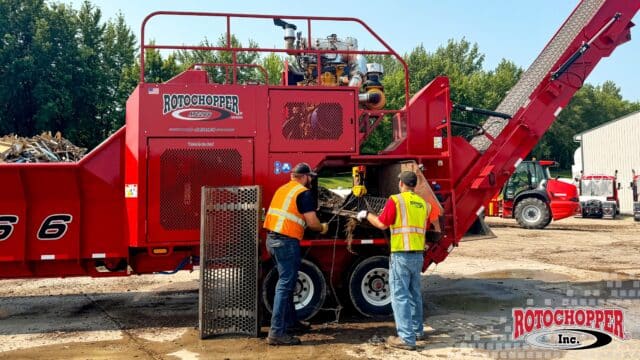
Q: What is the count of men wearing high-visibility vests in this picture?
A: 2